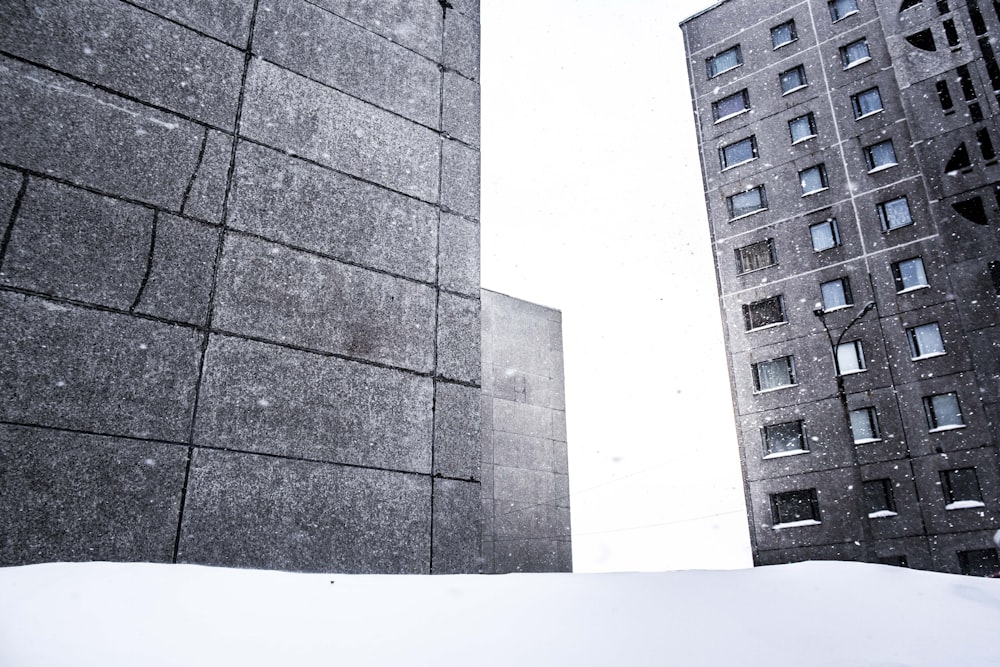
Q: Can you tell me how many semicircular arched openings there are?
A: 4